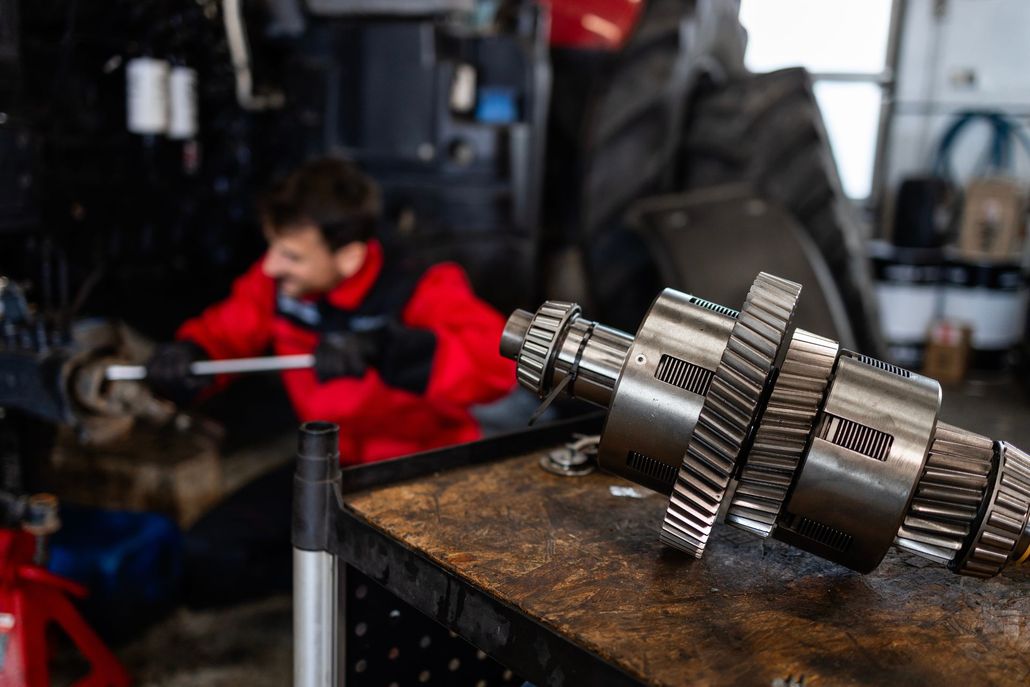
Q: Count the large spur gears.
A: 2